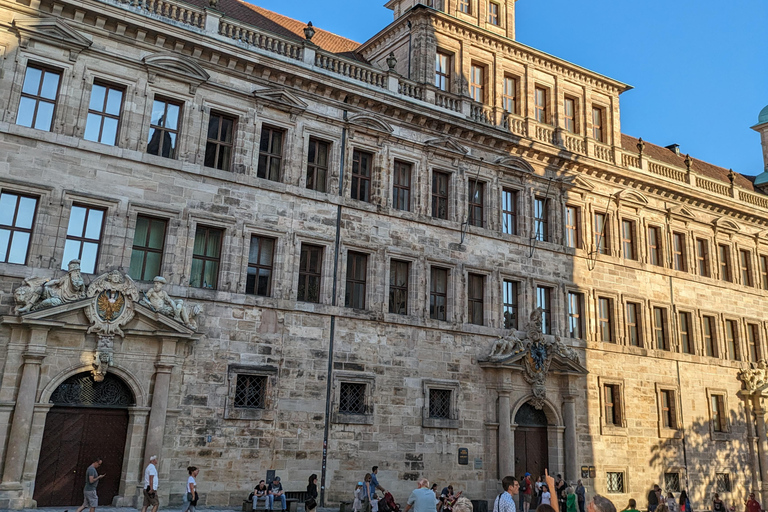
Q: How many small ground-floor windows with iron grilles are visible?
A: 6